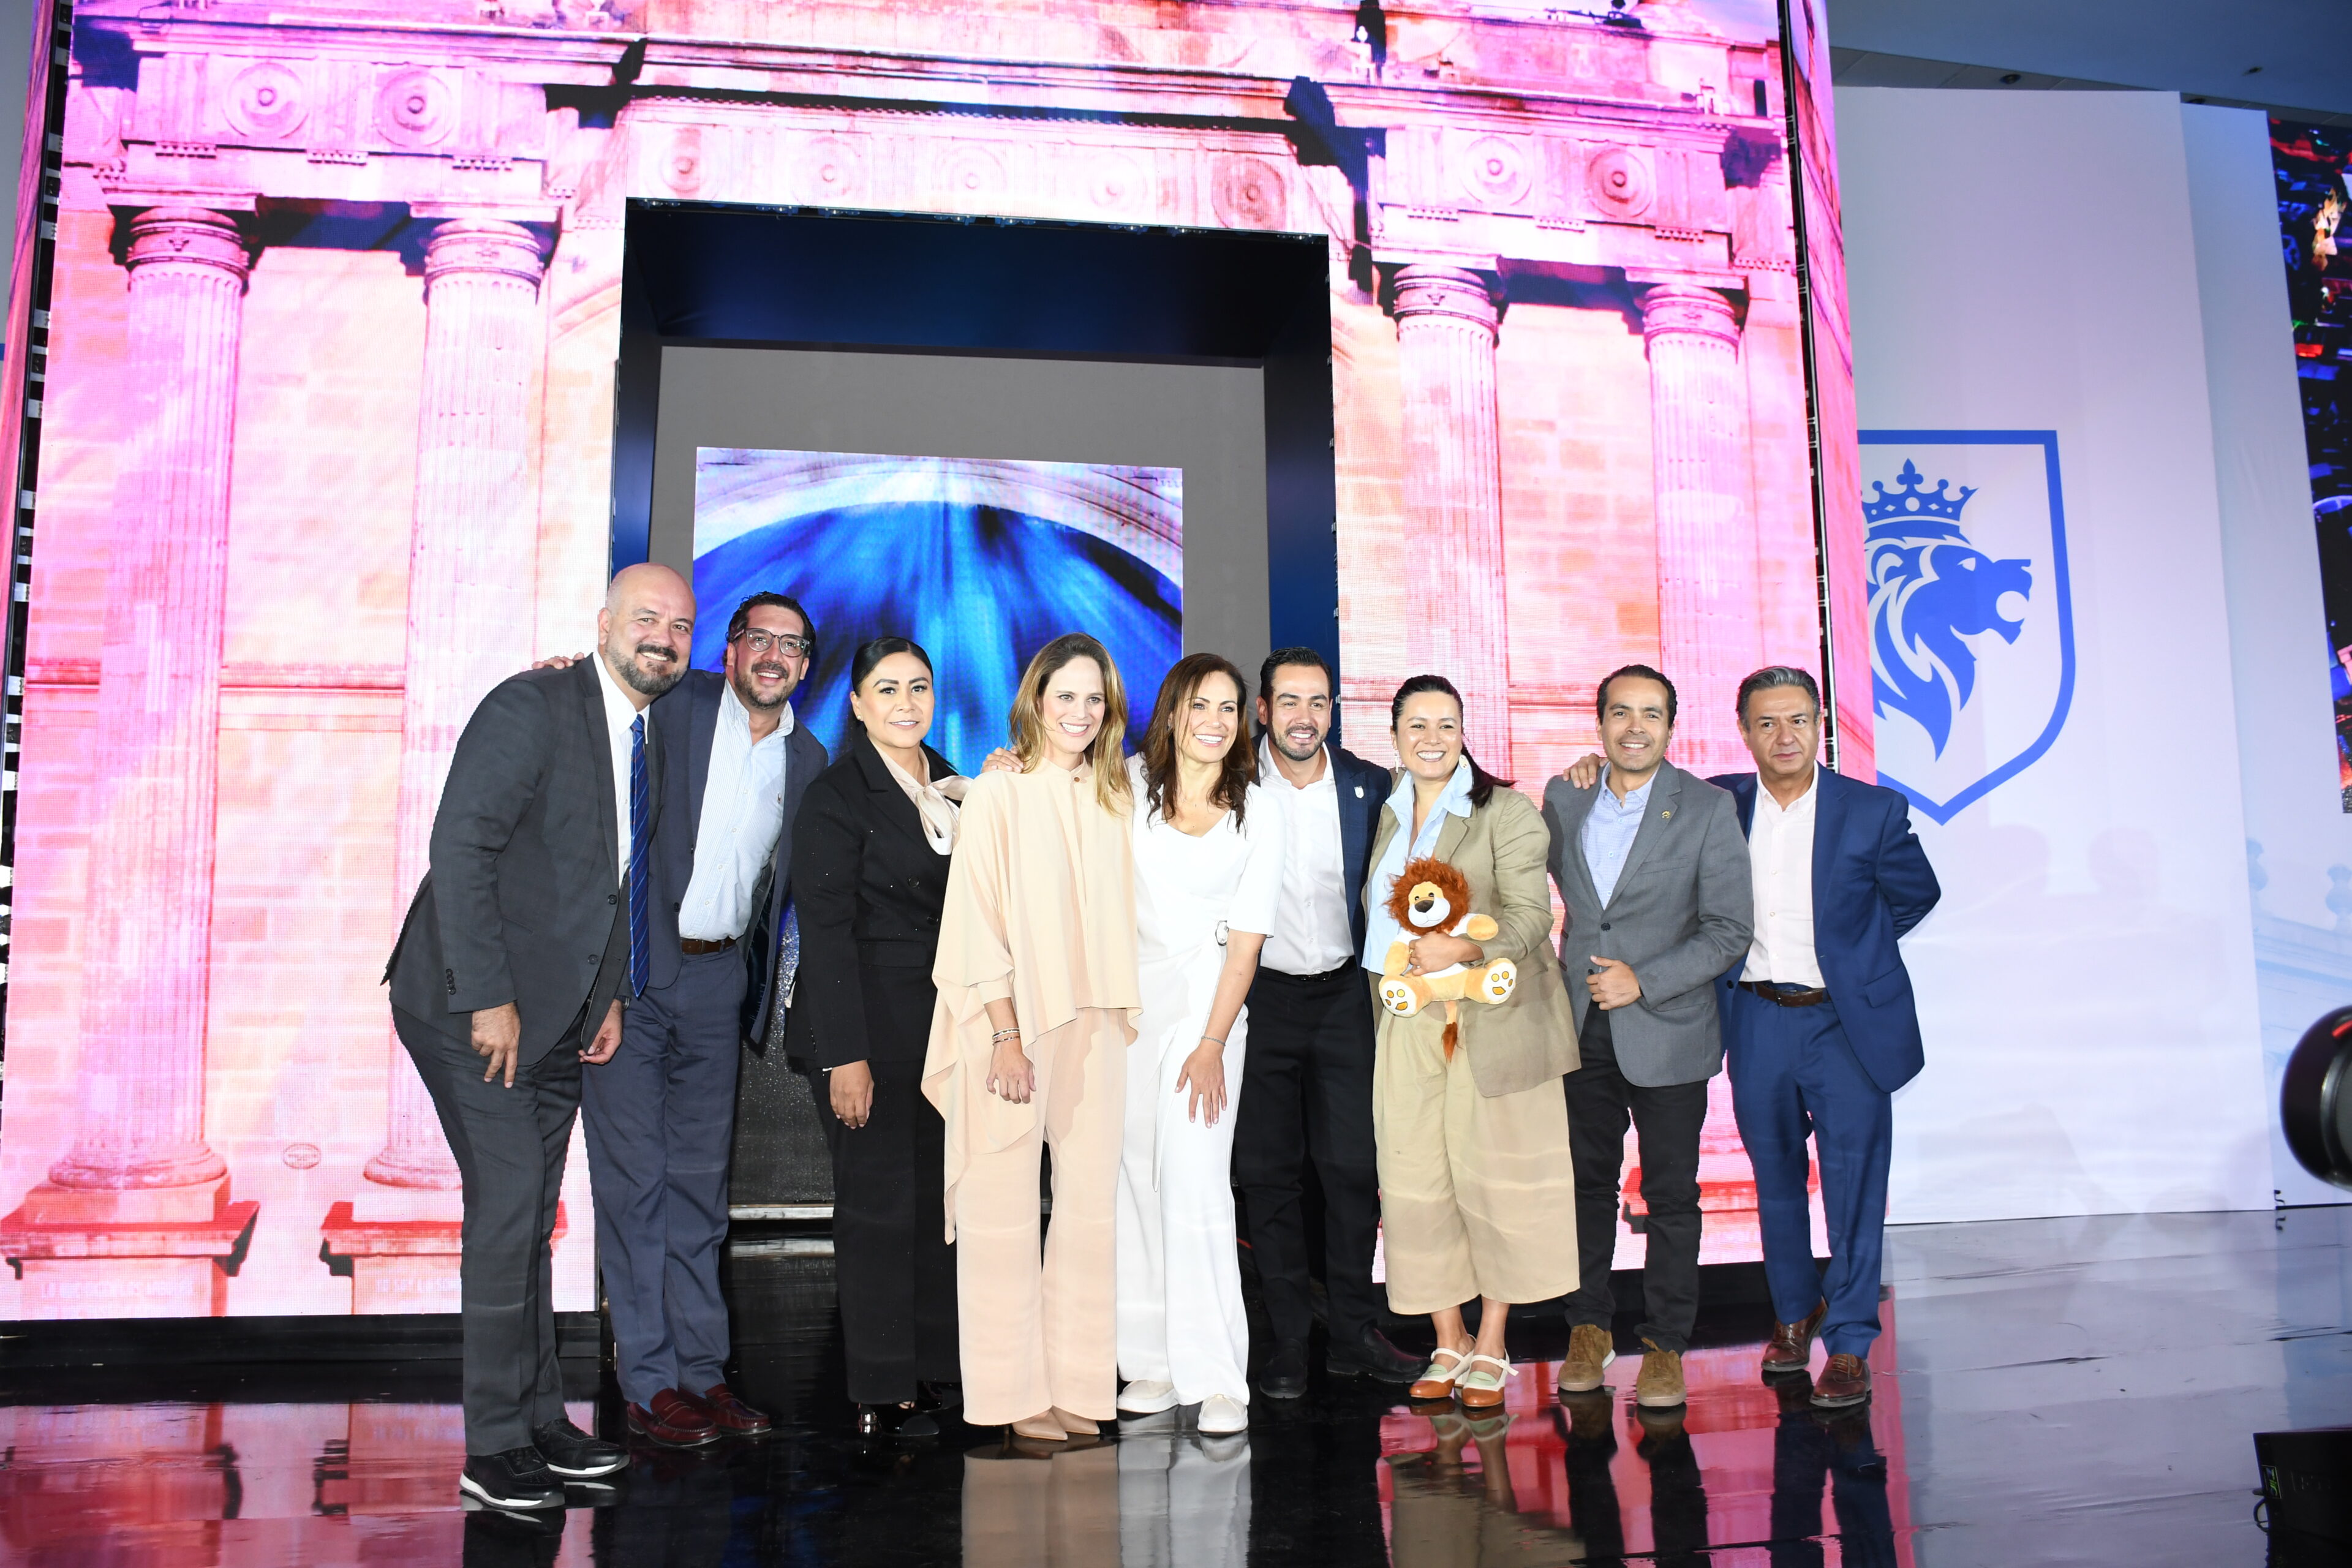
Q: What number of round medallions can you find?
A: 9